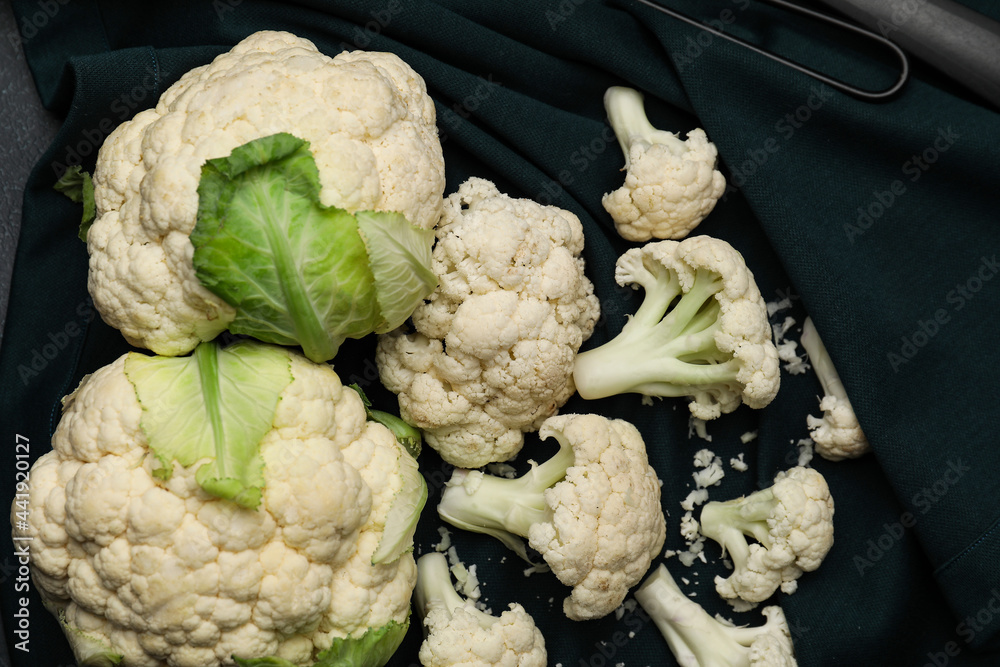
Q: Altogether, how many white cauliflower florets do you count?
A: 7